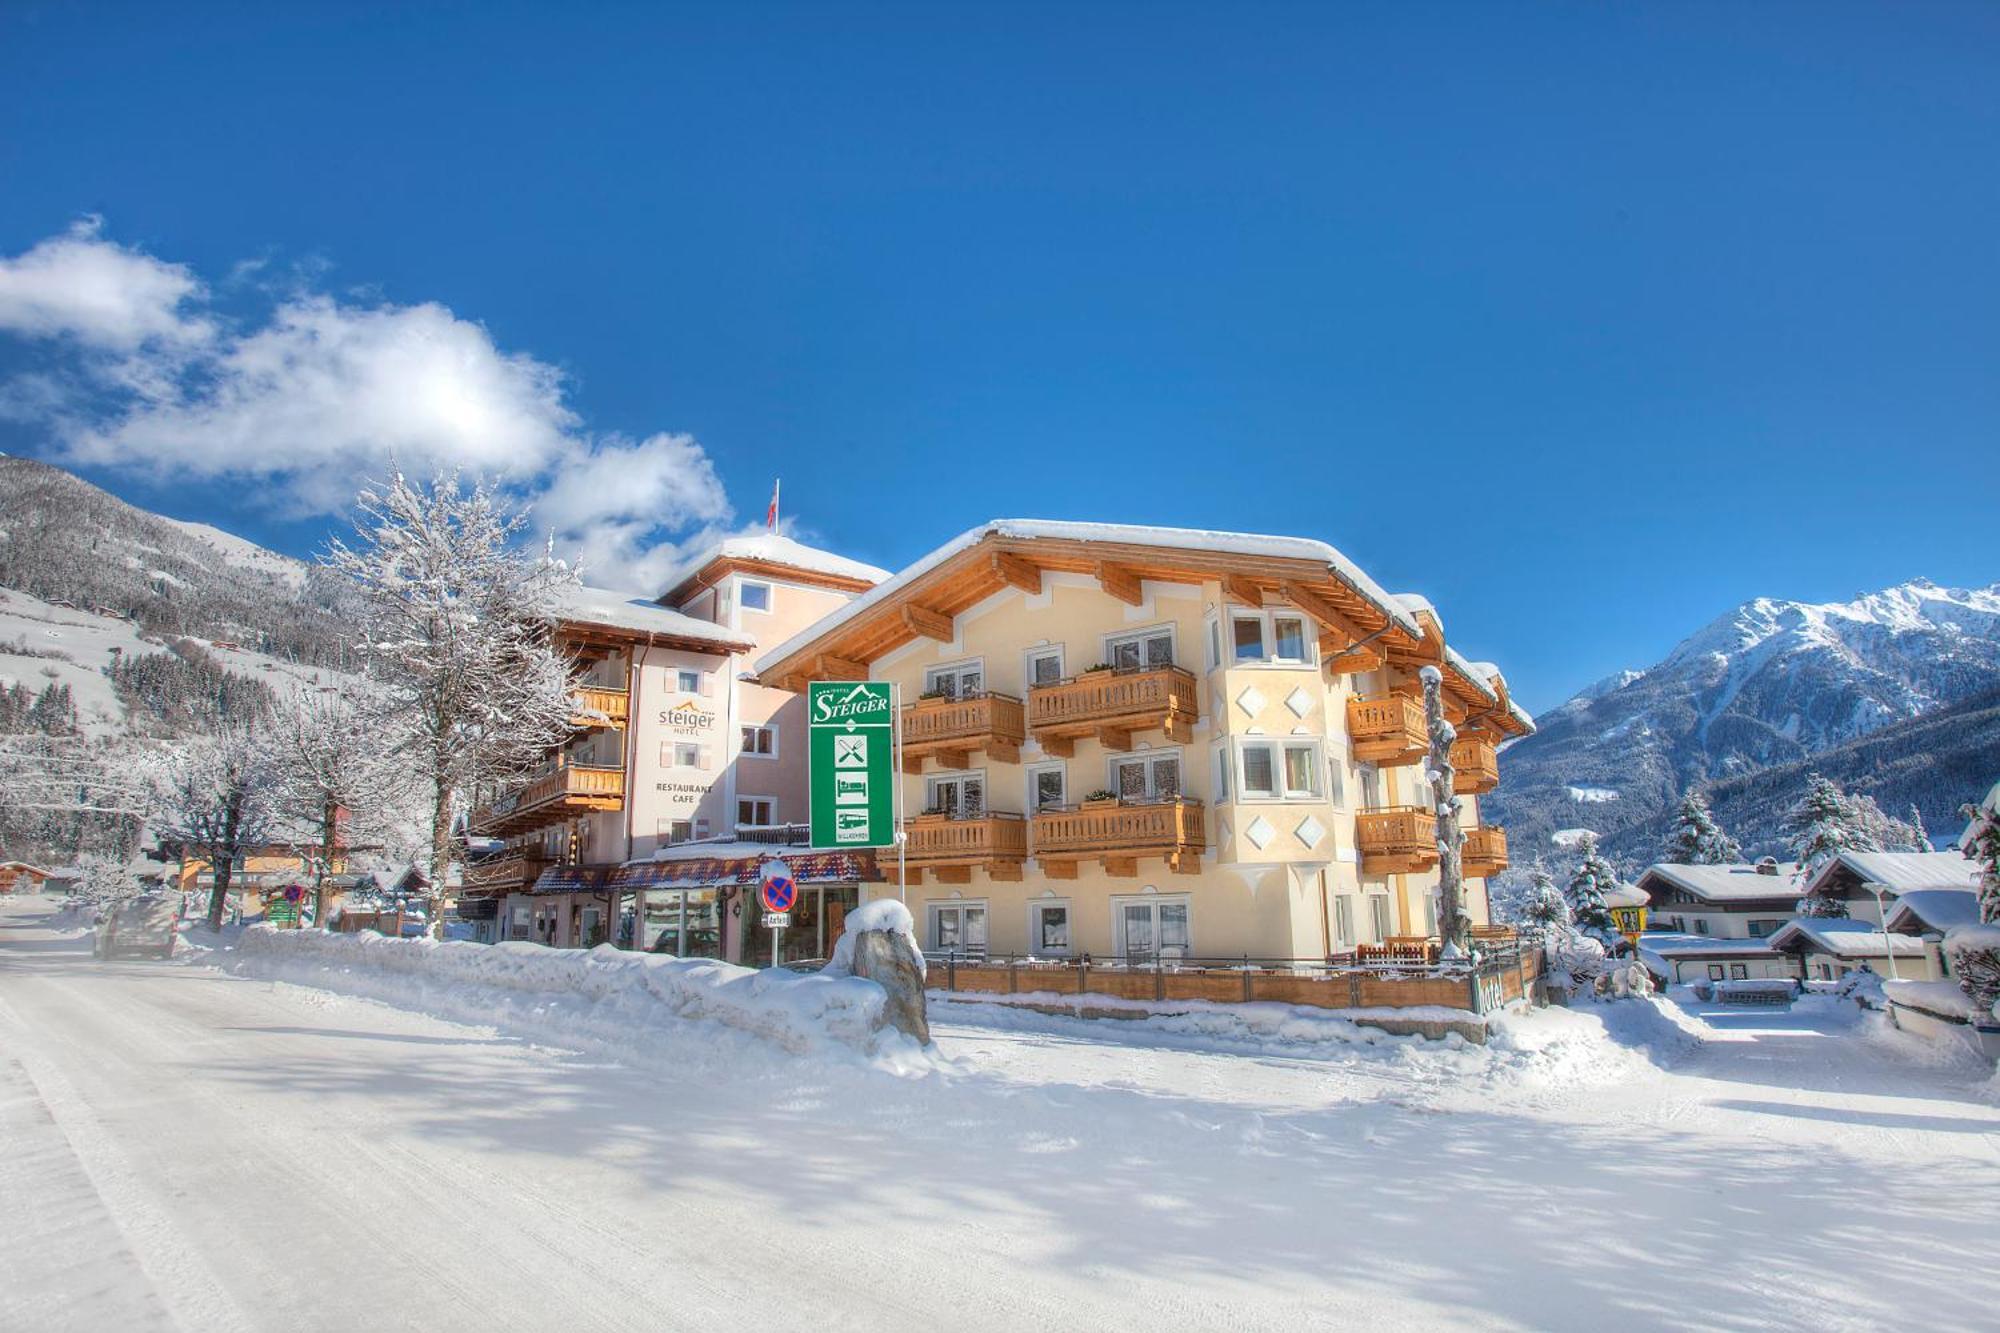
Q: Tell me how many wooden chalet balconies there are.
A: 11